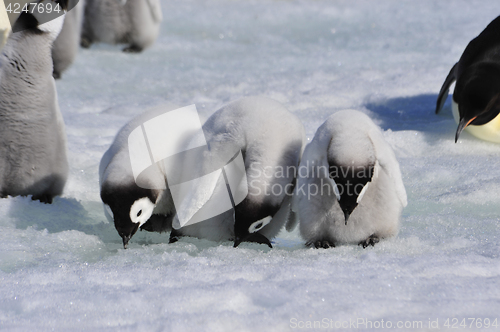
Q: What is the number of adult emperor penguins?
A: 1